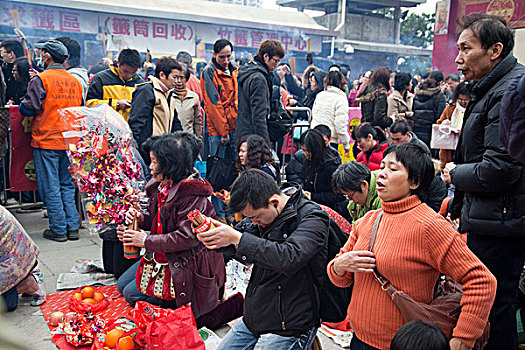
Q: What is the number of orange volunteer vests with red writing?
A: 1